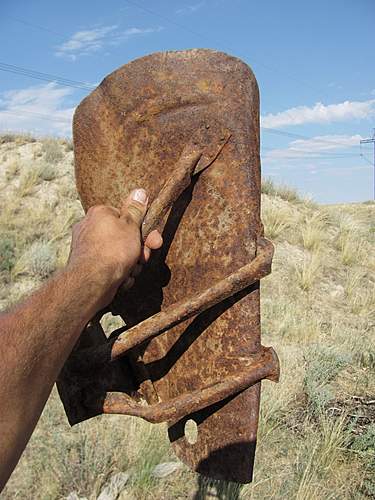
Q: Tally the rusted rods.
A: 3